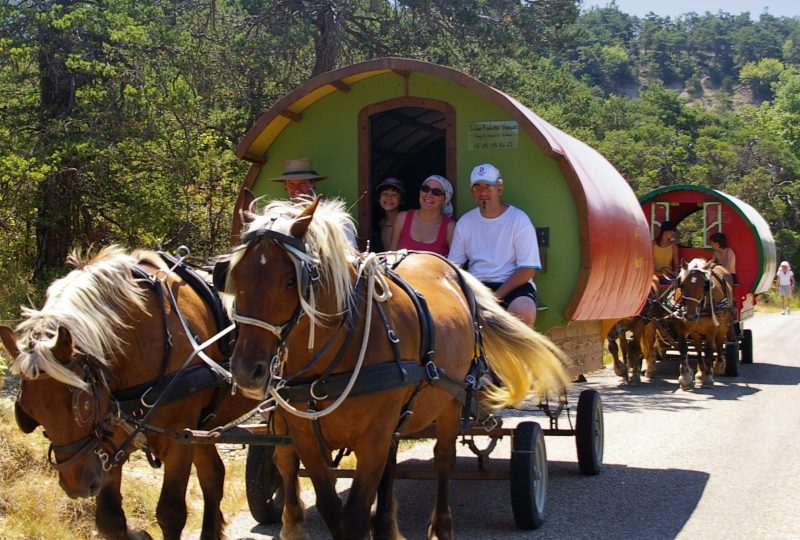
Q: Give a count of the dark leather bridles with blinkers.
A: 3